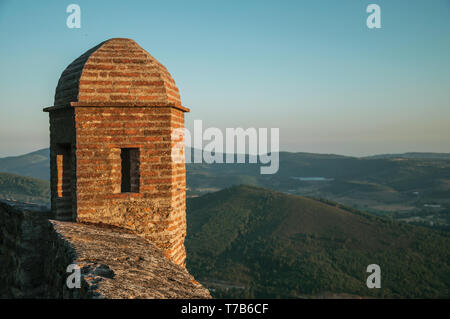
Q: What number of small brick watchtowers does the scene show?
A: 1